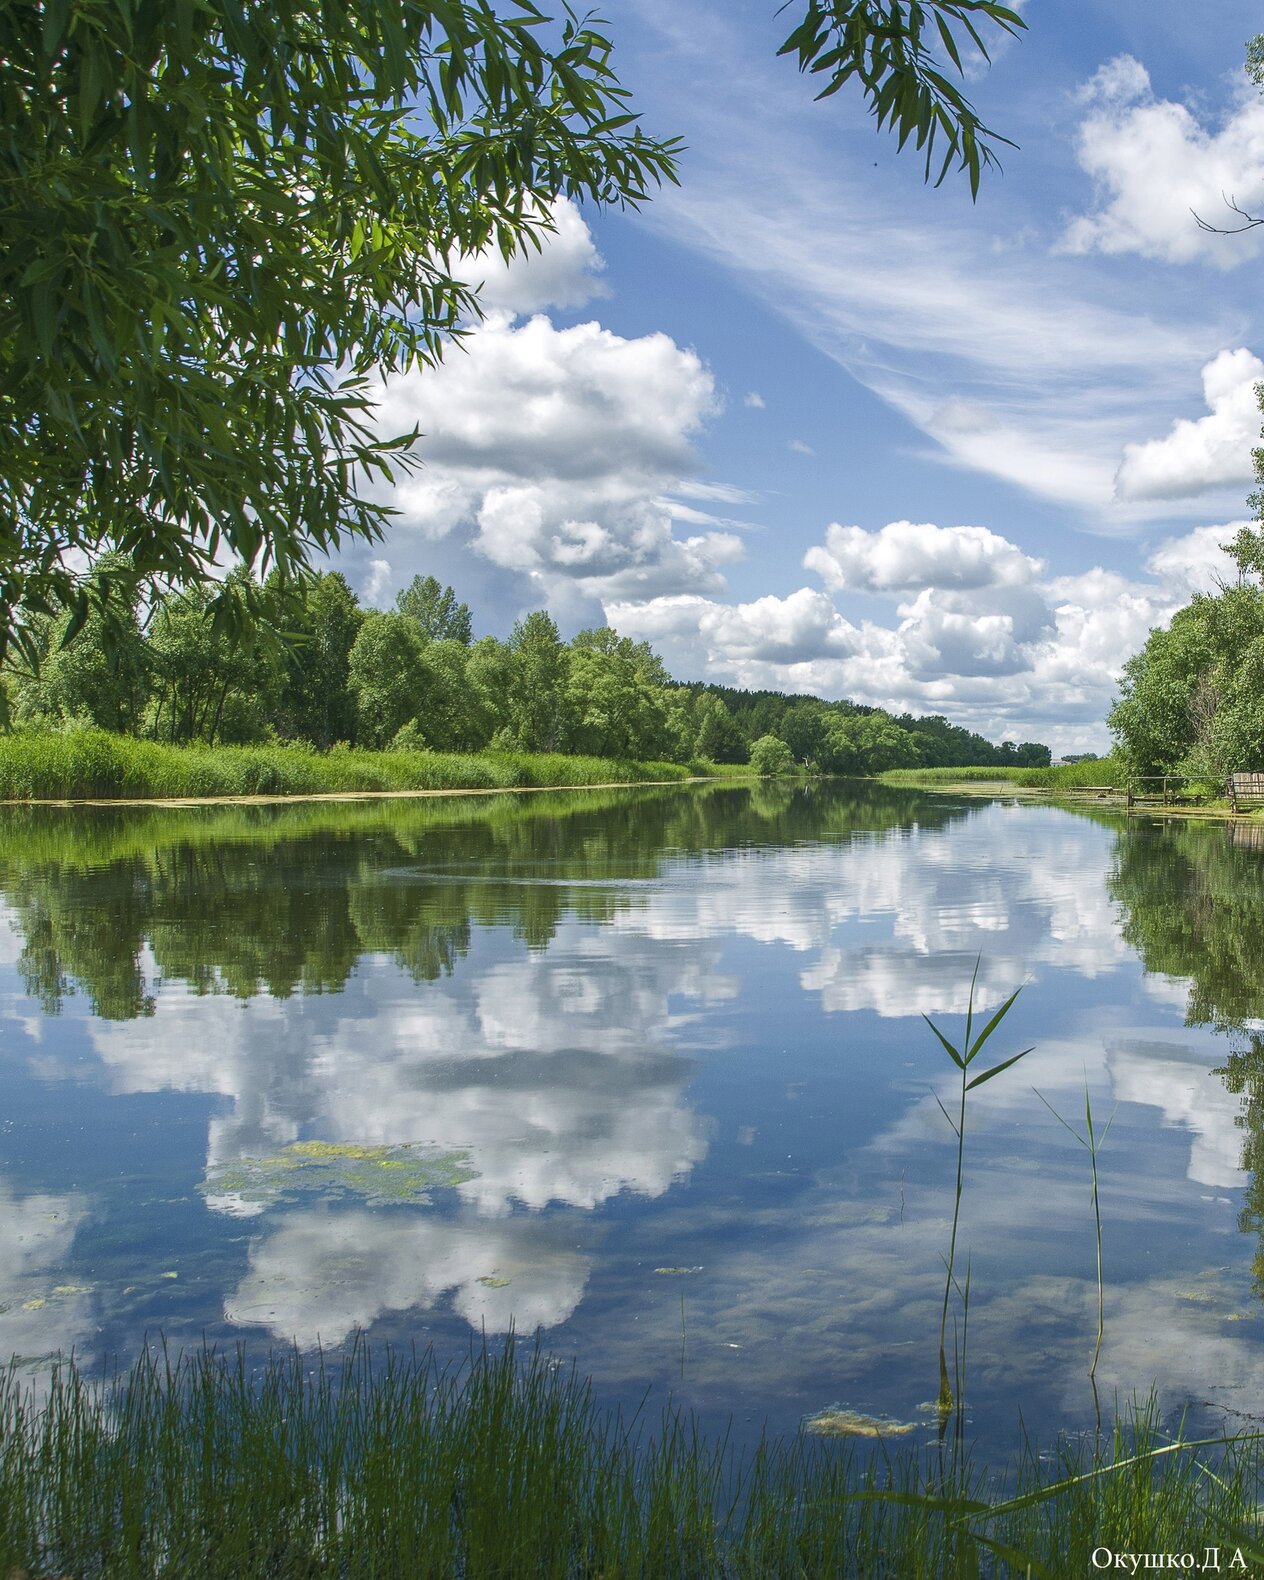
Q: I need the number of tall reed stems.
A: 2